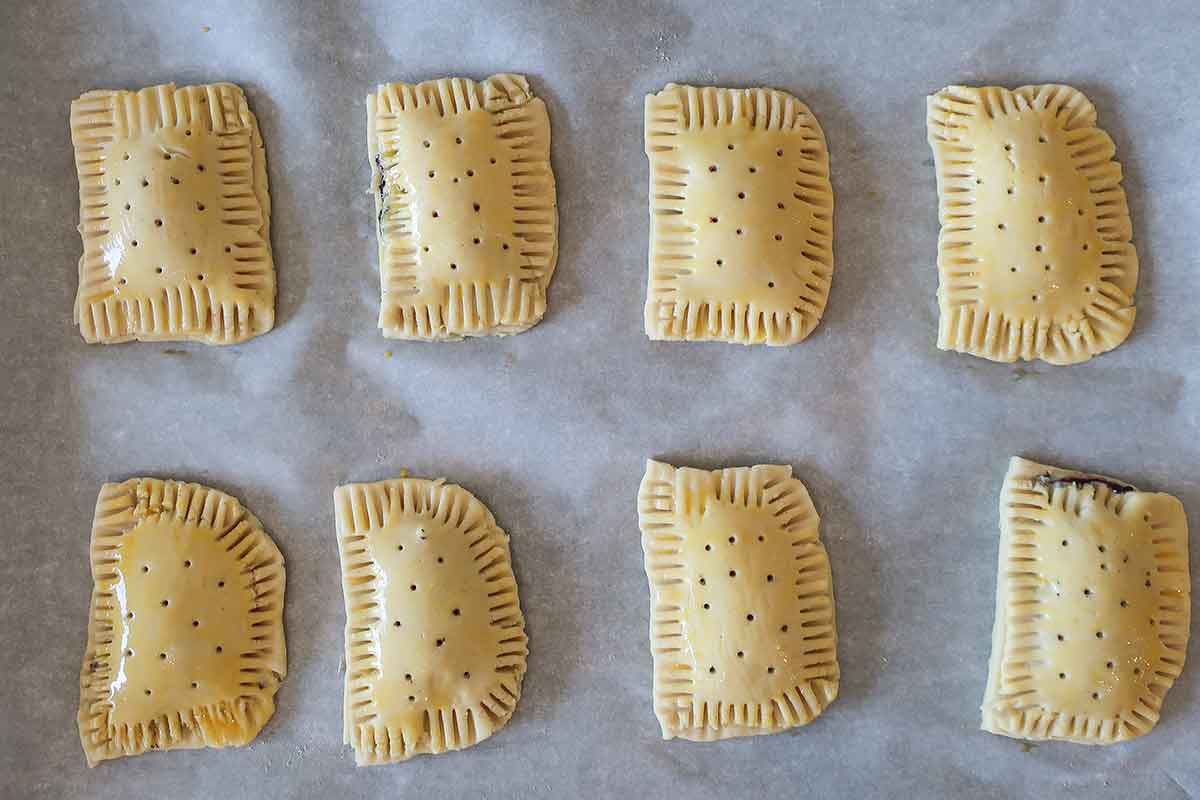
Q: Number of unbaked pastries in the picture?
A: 8